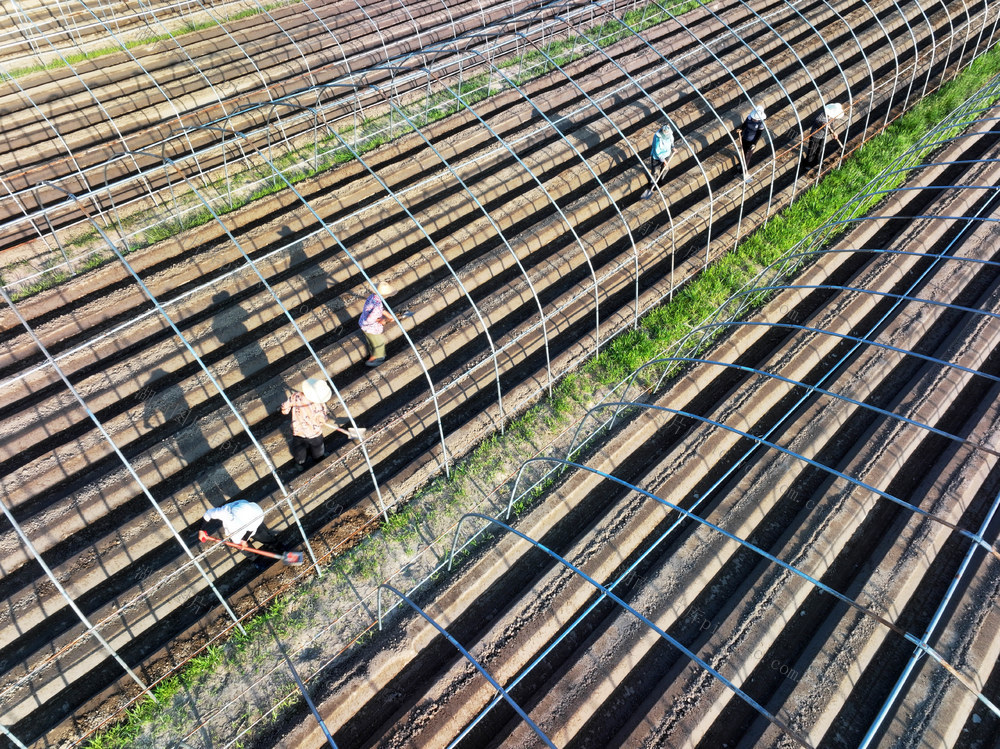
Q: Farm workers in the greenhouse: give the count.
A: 6